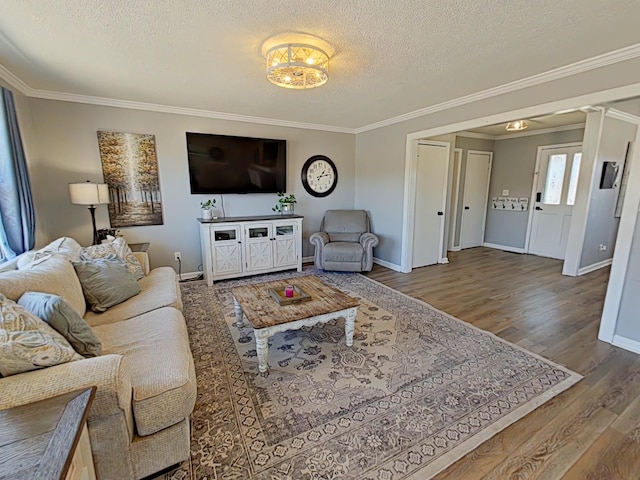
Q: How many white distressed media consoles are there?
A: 1